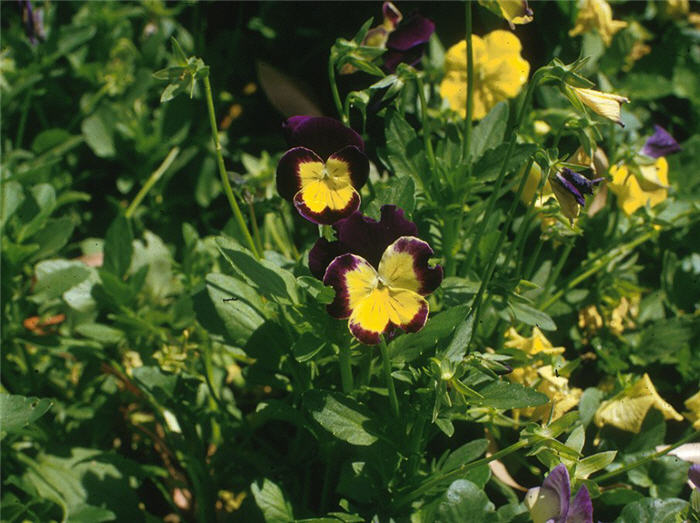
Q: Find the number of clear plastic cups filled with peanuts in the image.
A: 0